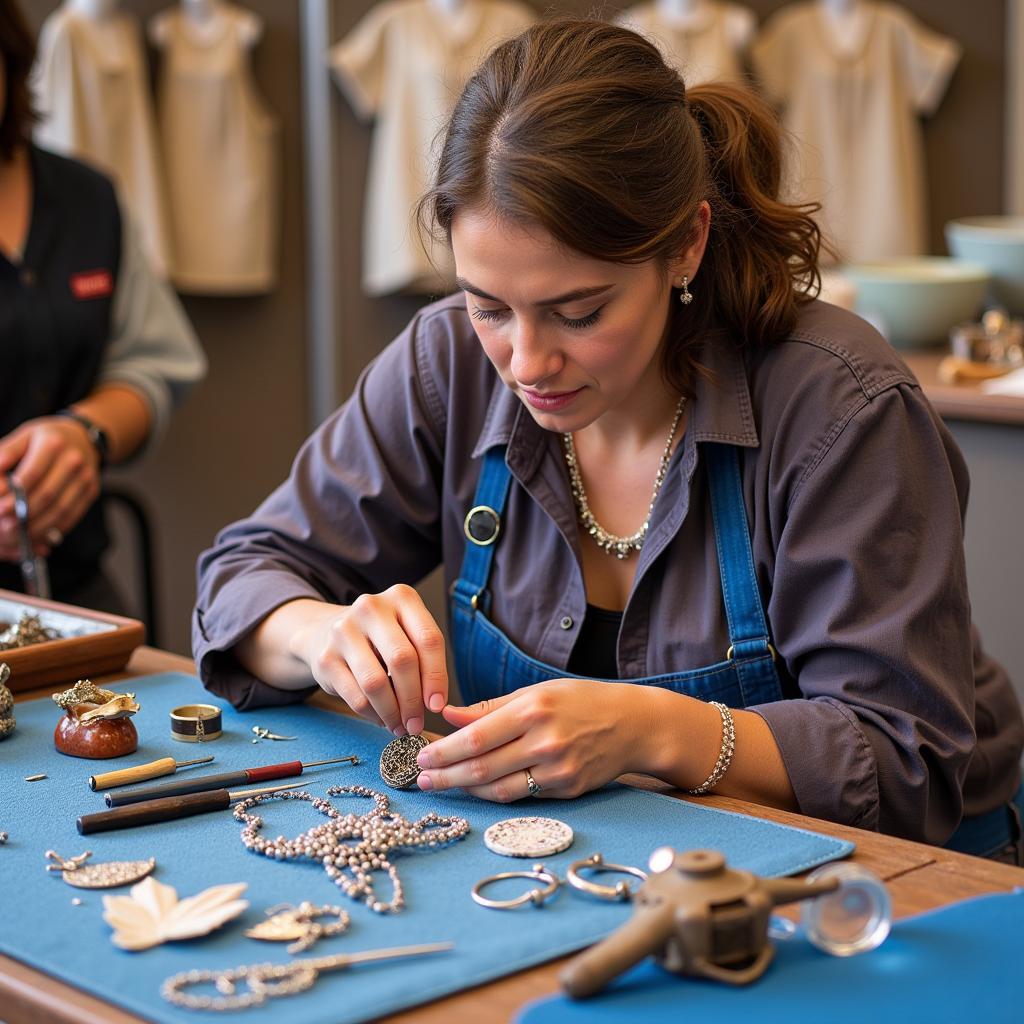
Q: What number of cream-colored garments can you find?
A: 5